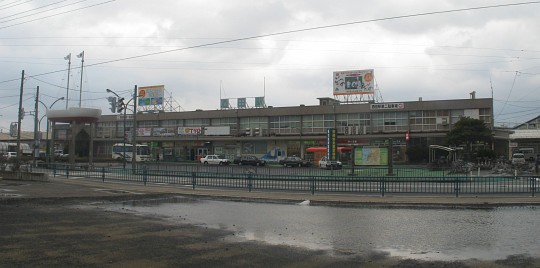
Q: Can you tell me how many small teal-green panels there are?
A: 3